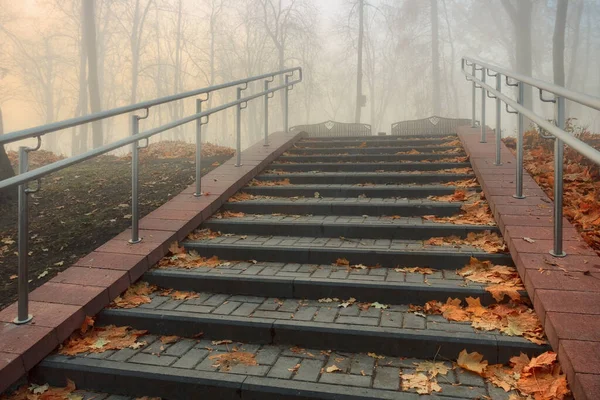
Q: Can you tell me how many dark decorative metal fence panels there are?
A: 2